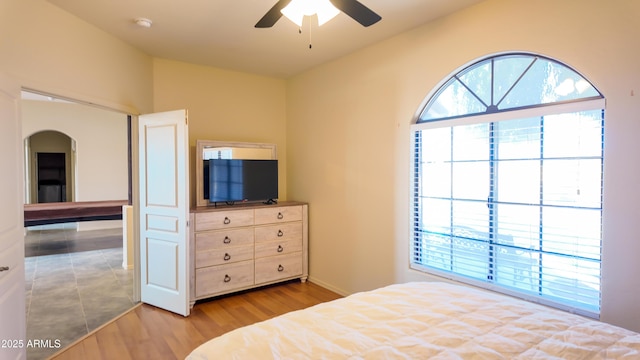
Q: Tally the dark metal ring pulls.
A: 8